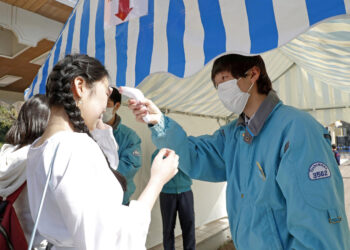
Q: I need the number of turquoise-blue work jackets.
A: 3